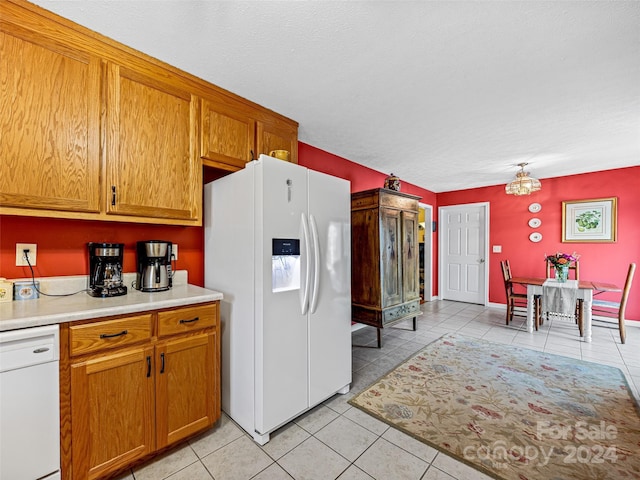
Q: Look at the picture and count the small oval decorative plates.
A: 3